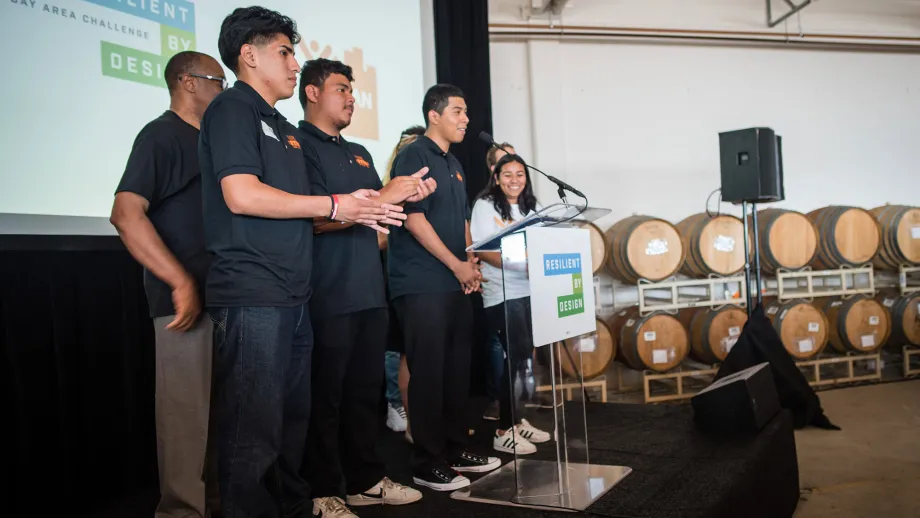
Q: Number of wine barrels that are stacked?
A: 12